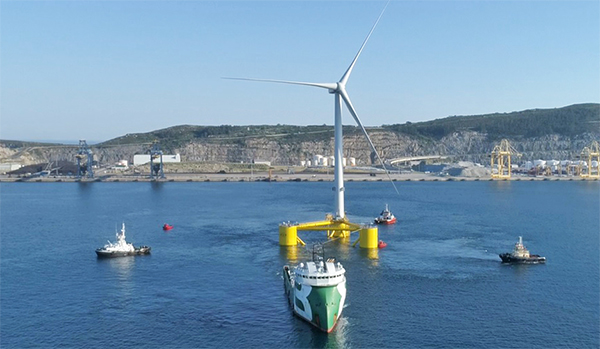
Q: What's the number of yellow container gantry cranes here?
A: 2